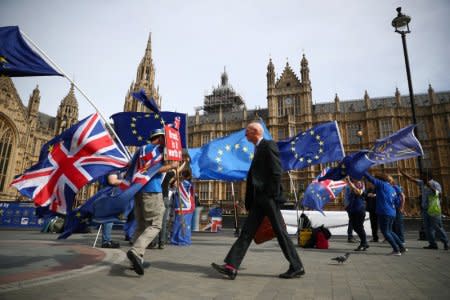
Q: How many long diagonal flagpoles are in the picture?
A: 1